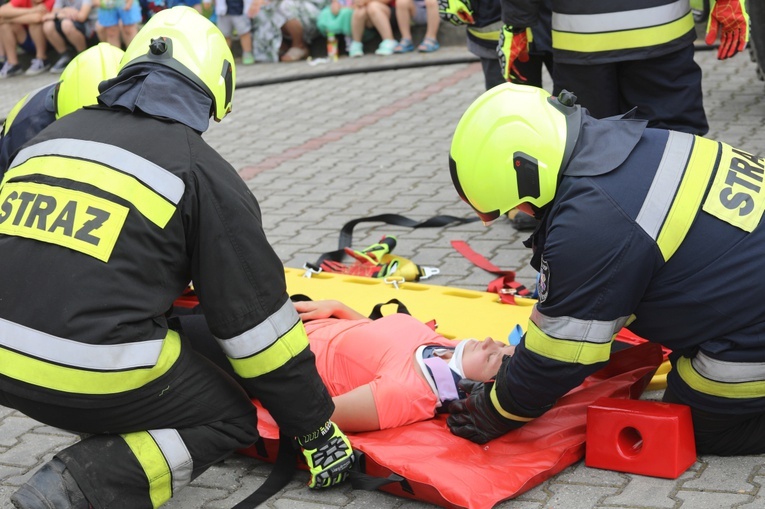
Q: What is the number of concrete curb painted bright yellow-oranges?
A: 0